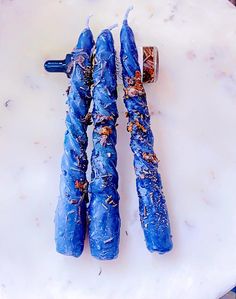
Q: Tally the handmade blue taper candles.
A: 3